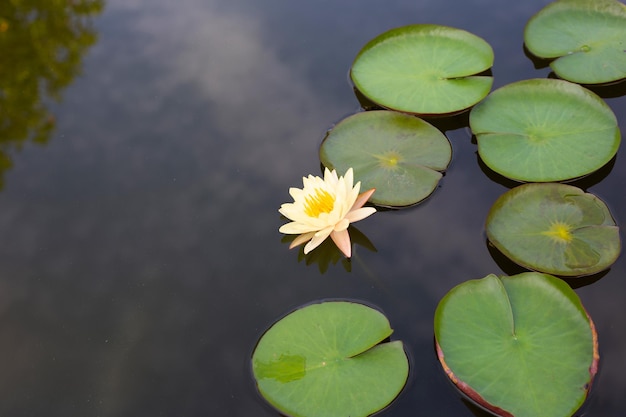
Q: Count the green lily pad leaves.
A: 7